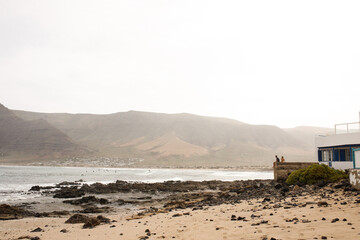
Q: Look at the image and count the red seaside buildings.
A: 0